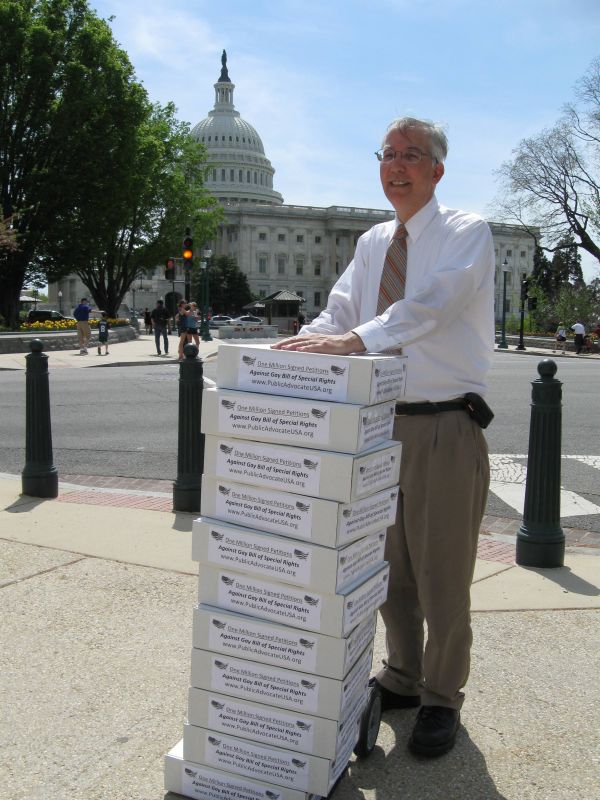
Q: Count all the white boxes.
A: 11